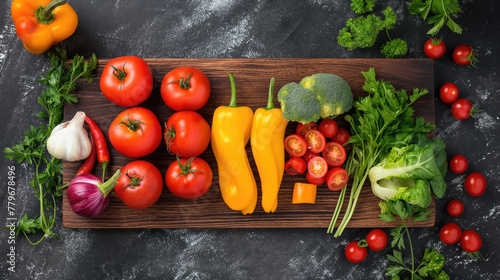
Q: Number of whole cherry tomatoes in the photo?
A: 11